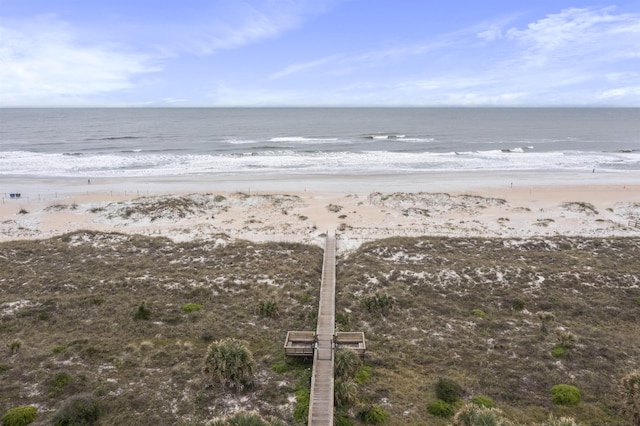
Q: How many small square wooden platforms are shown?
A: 2